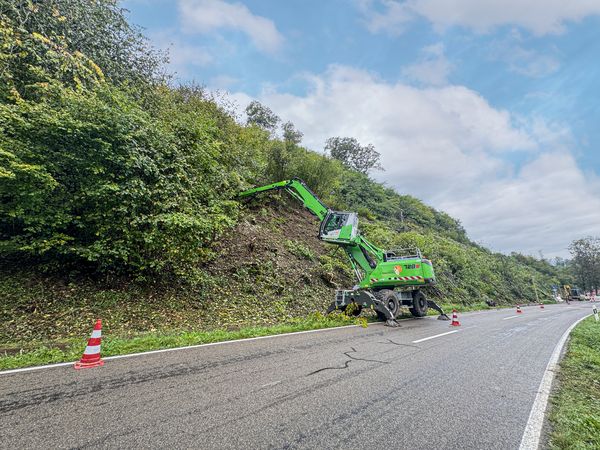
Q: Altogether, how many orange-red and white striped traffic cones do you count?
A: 4